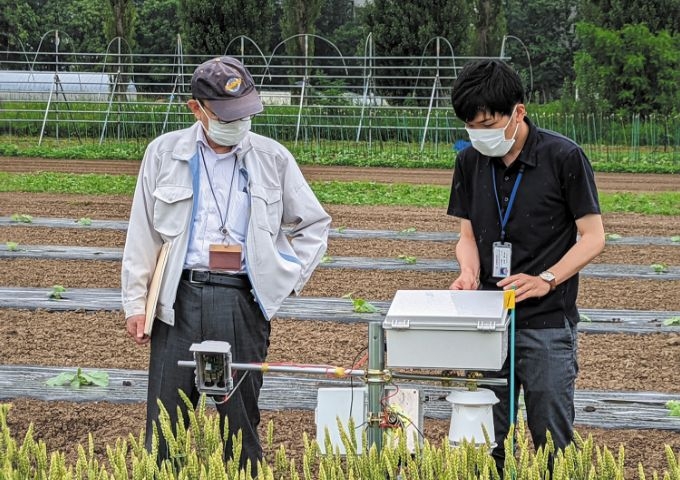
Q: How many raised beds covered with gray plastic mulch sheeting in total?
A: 4